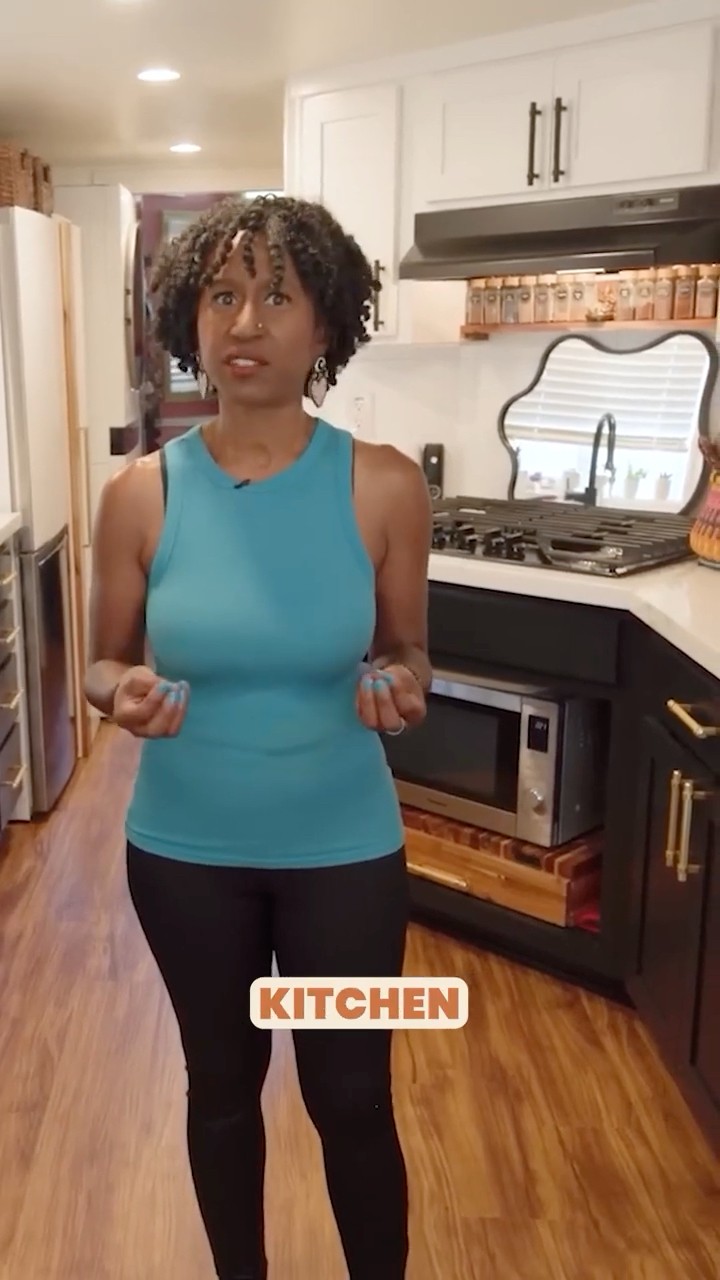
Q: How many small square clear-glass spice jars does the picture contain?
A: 12